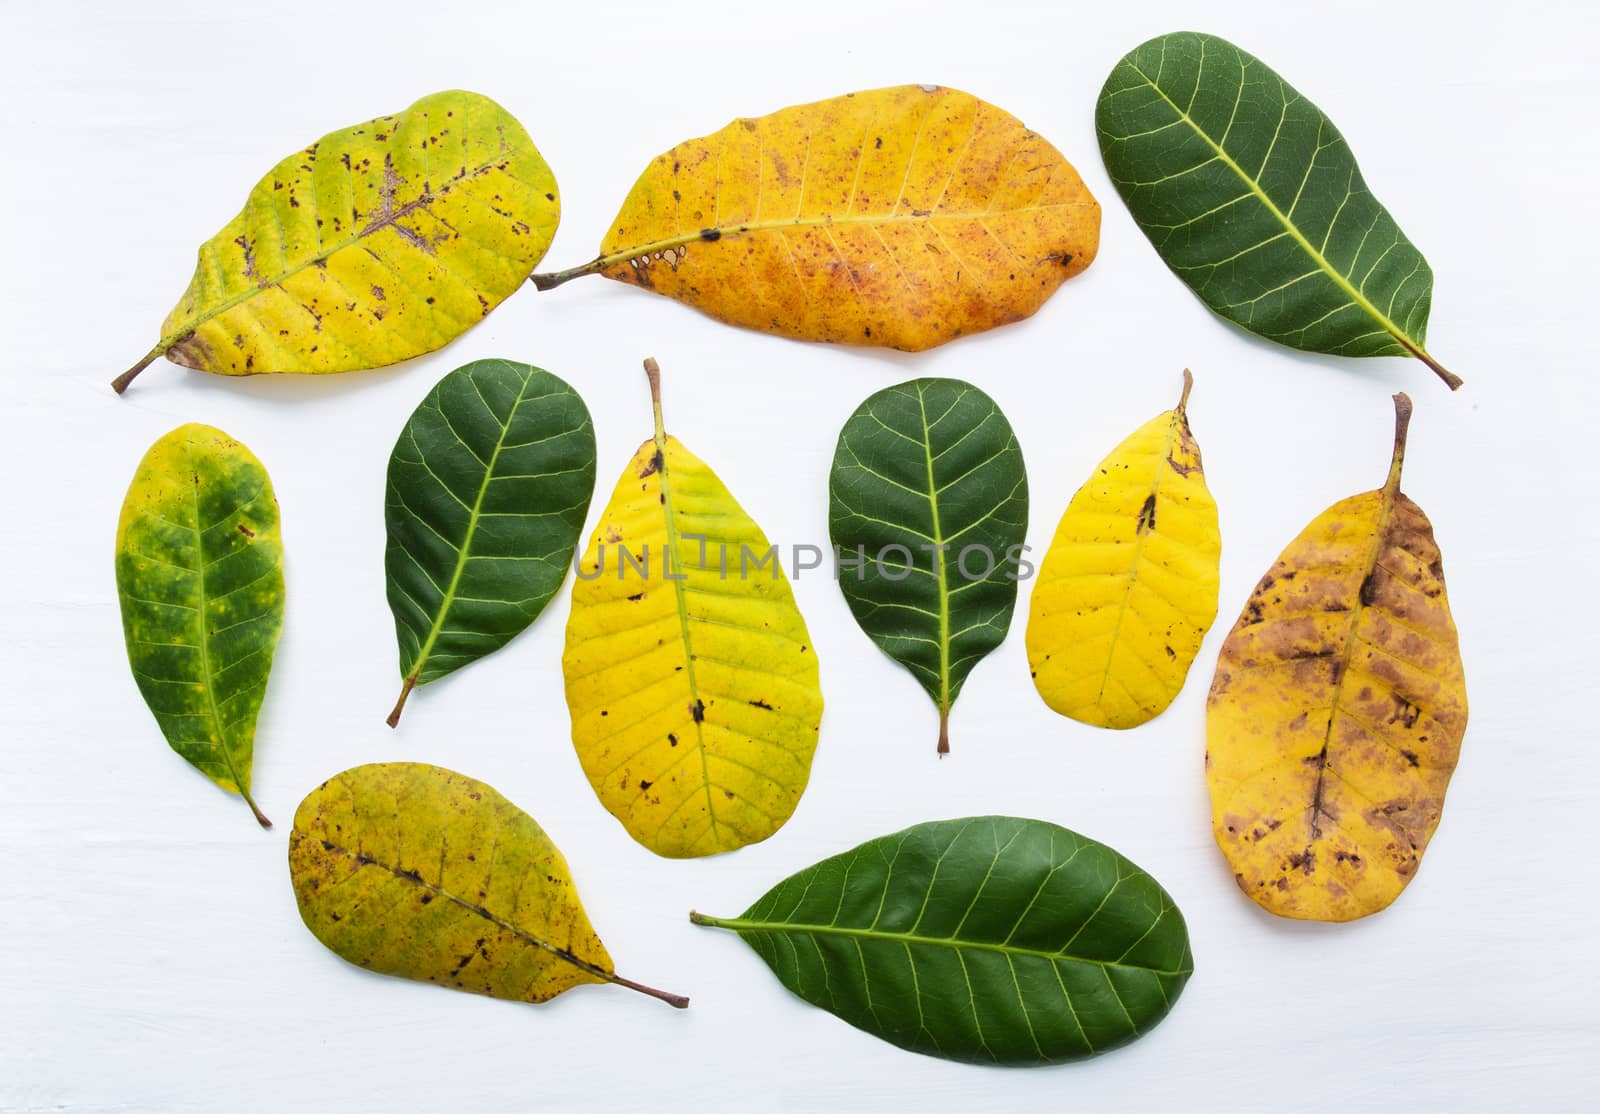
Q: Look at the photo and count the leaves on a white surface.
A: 11